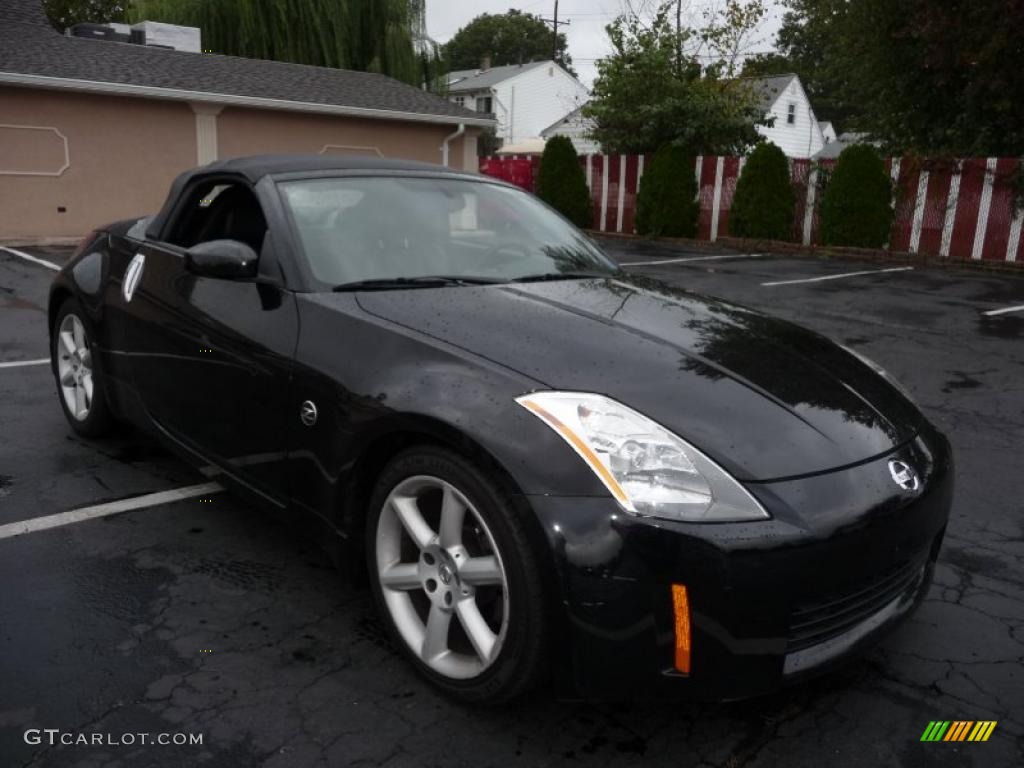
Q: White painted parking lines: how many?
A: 6